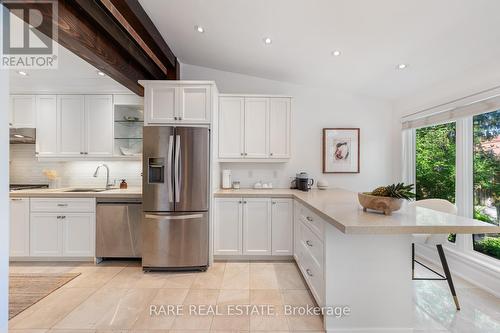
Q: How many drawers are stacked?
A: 3